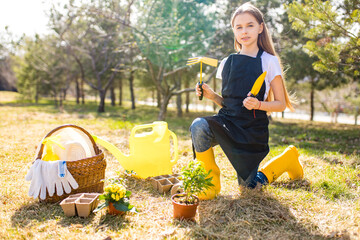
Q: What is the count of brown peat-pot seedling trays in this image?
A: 2